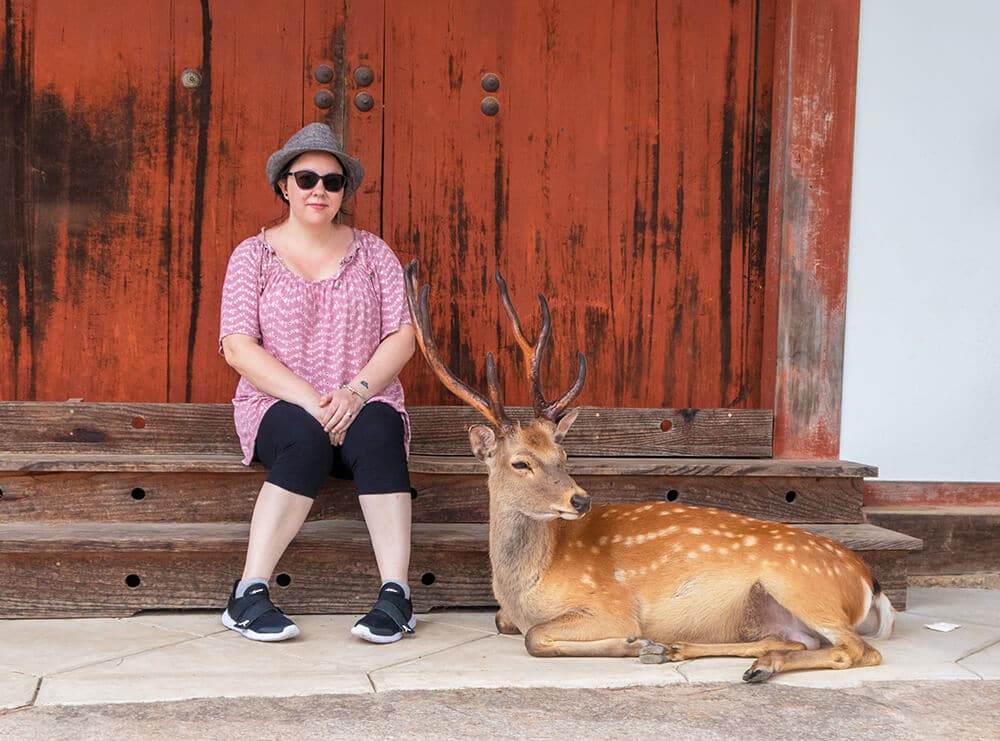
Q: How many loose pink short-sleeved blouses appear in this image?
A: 1